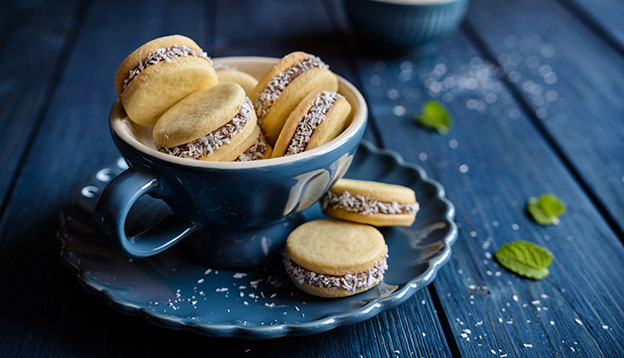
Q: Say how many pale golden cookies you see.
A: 8